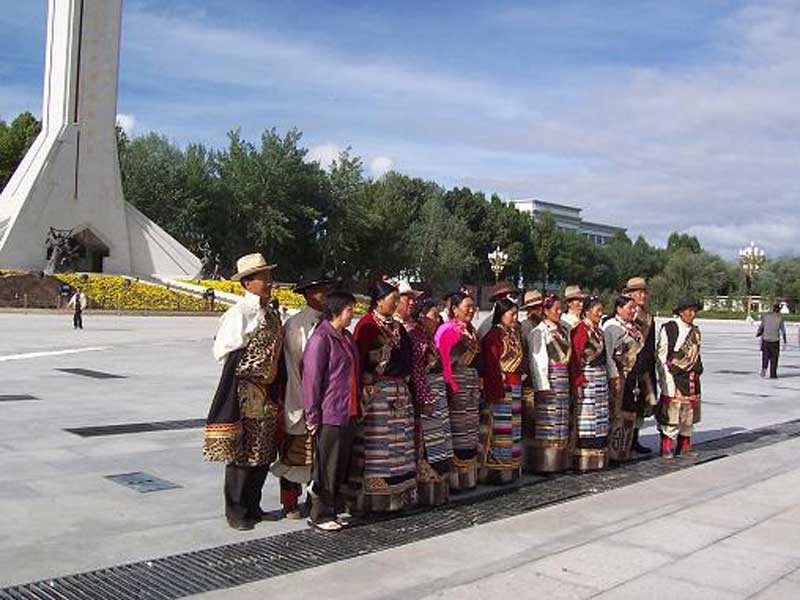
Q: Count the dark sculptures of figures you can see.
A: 2